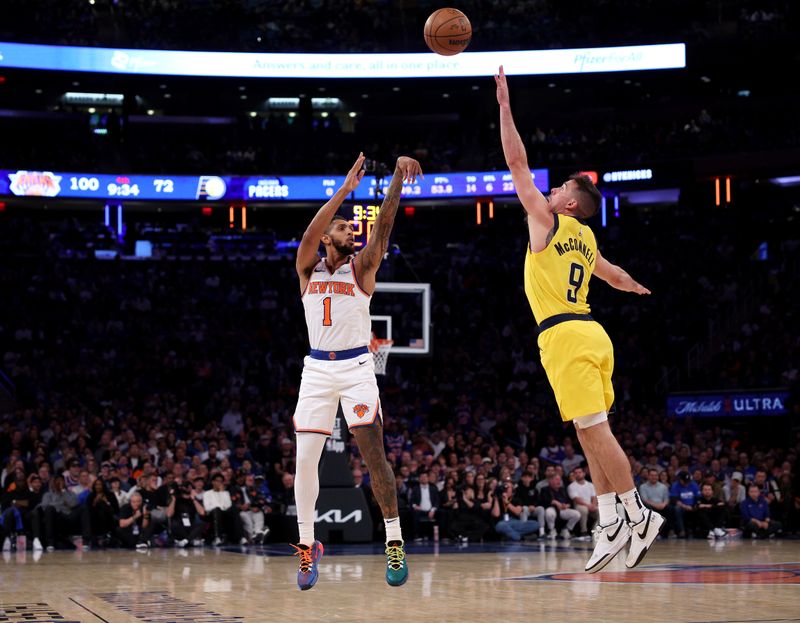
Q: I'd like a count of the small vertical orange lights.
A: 6